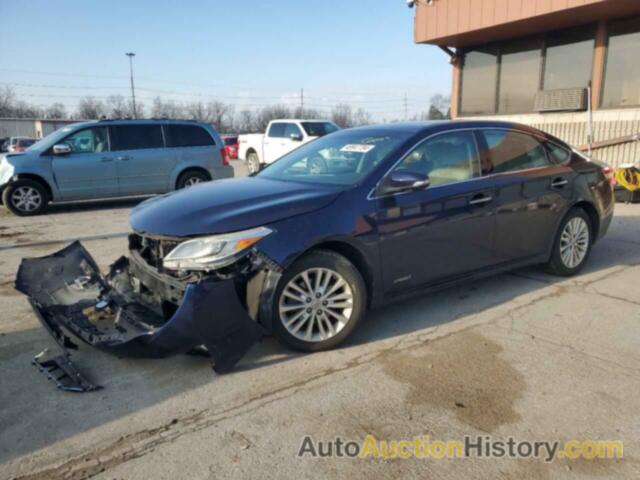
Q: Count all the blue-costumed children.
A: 0